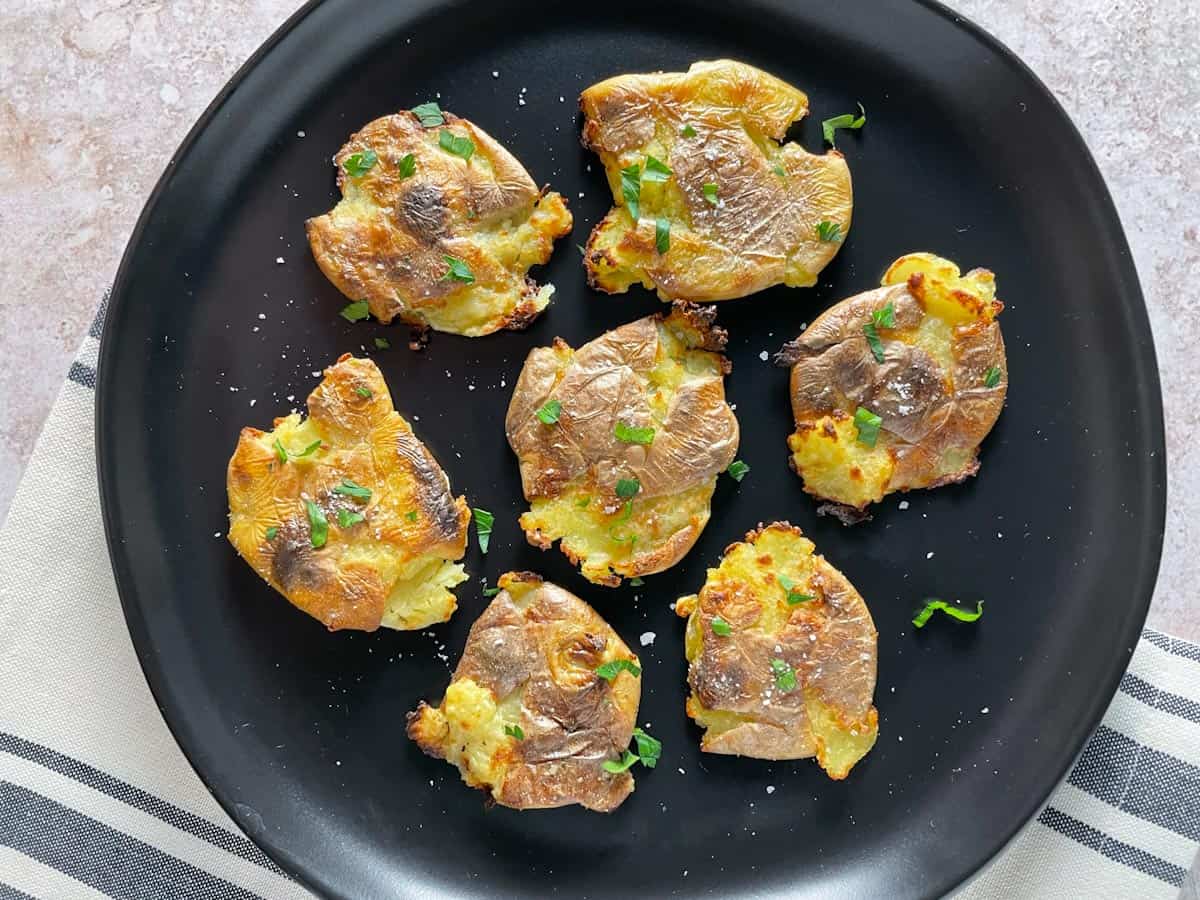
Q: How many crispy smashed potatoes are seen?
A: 7